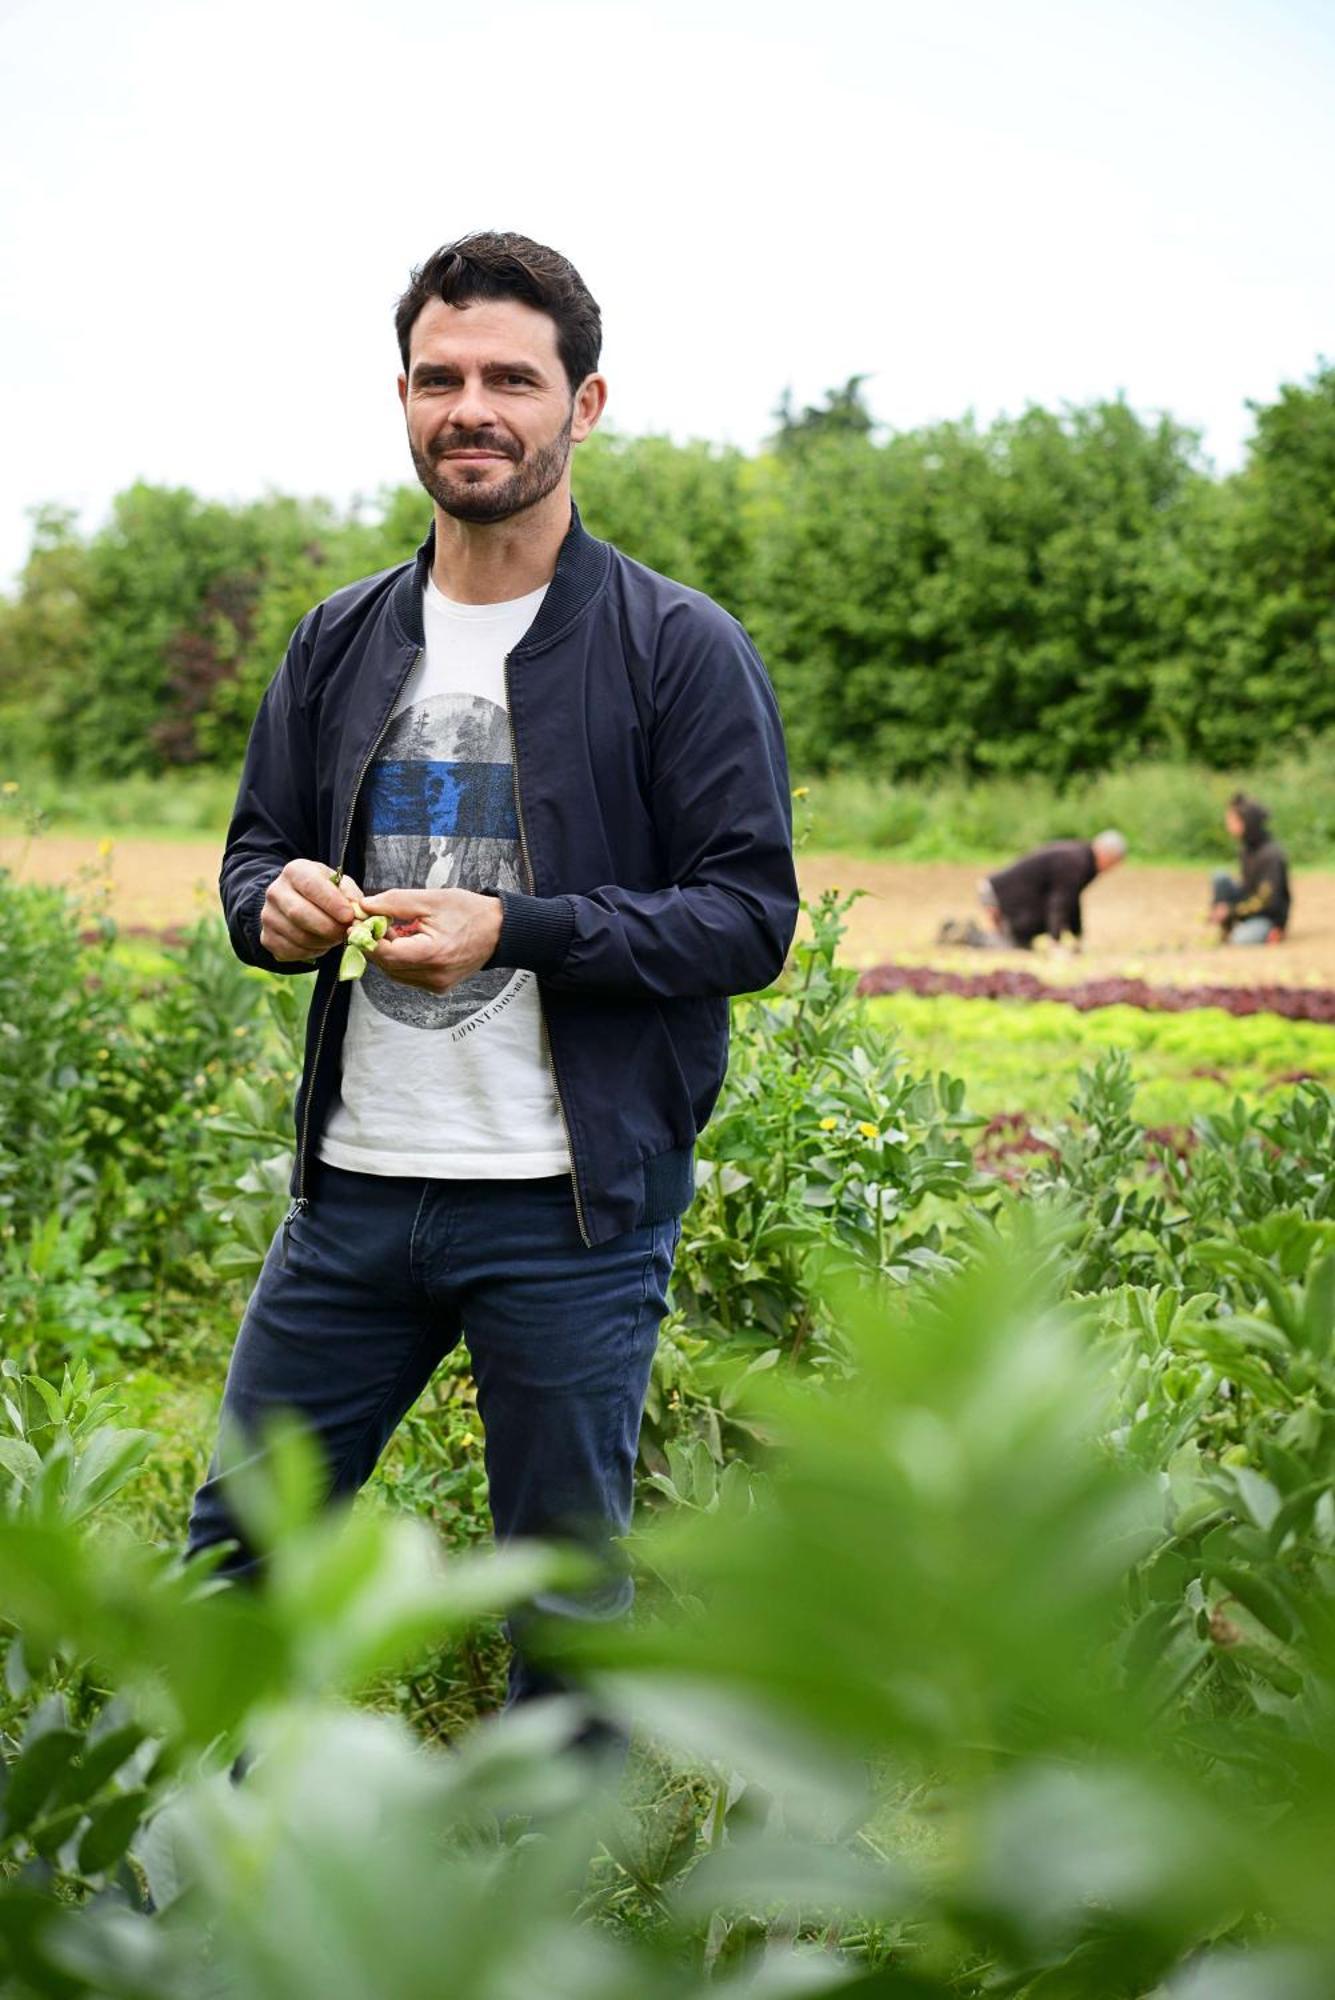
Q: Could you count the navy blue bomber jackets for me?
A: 1